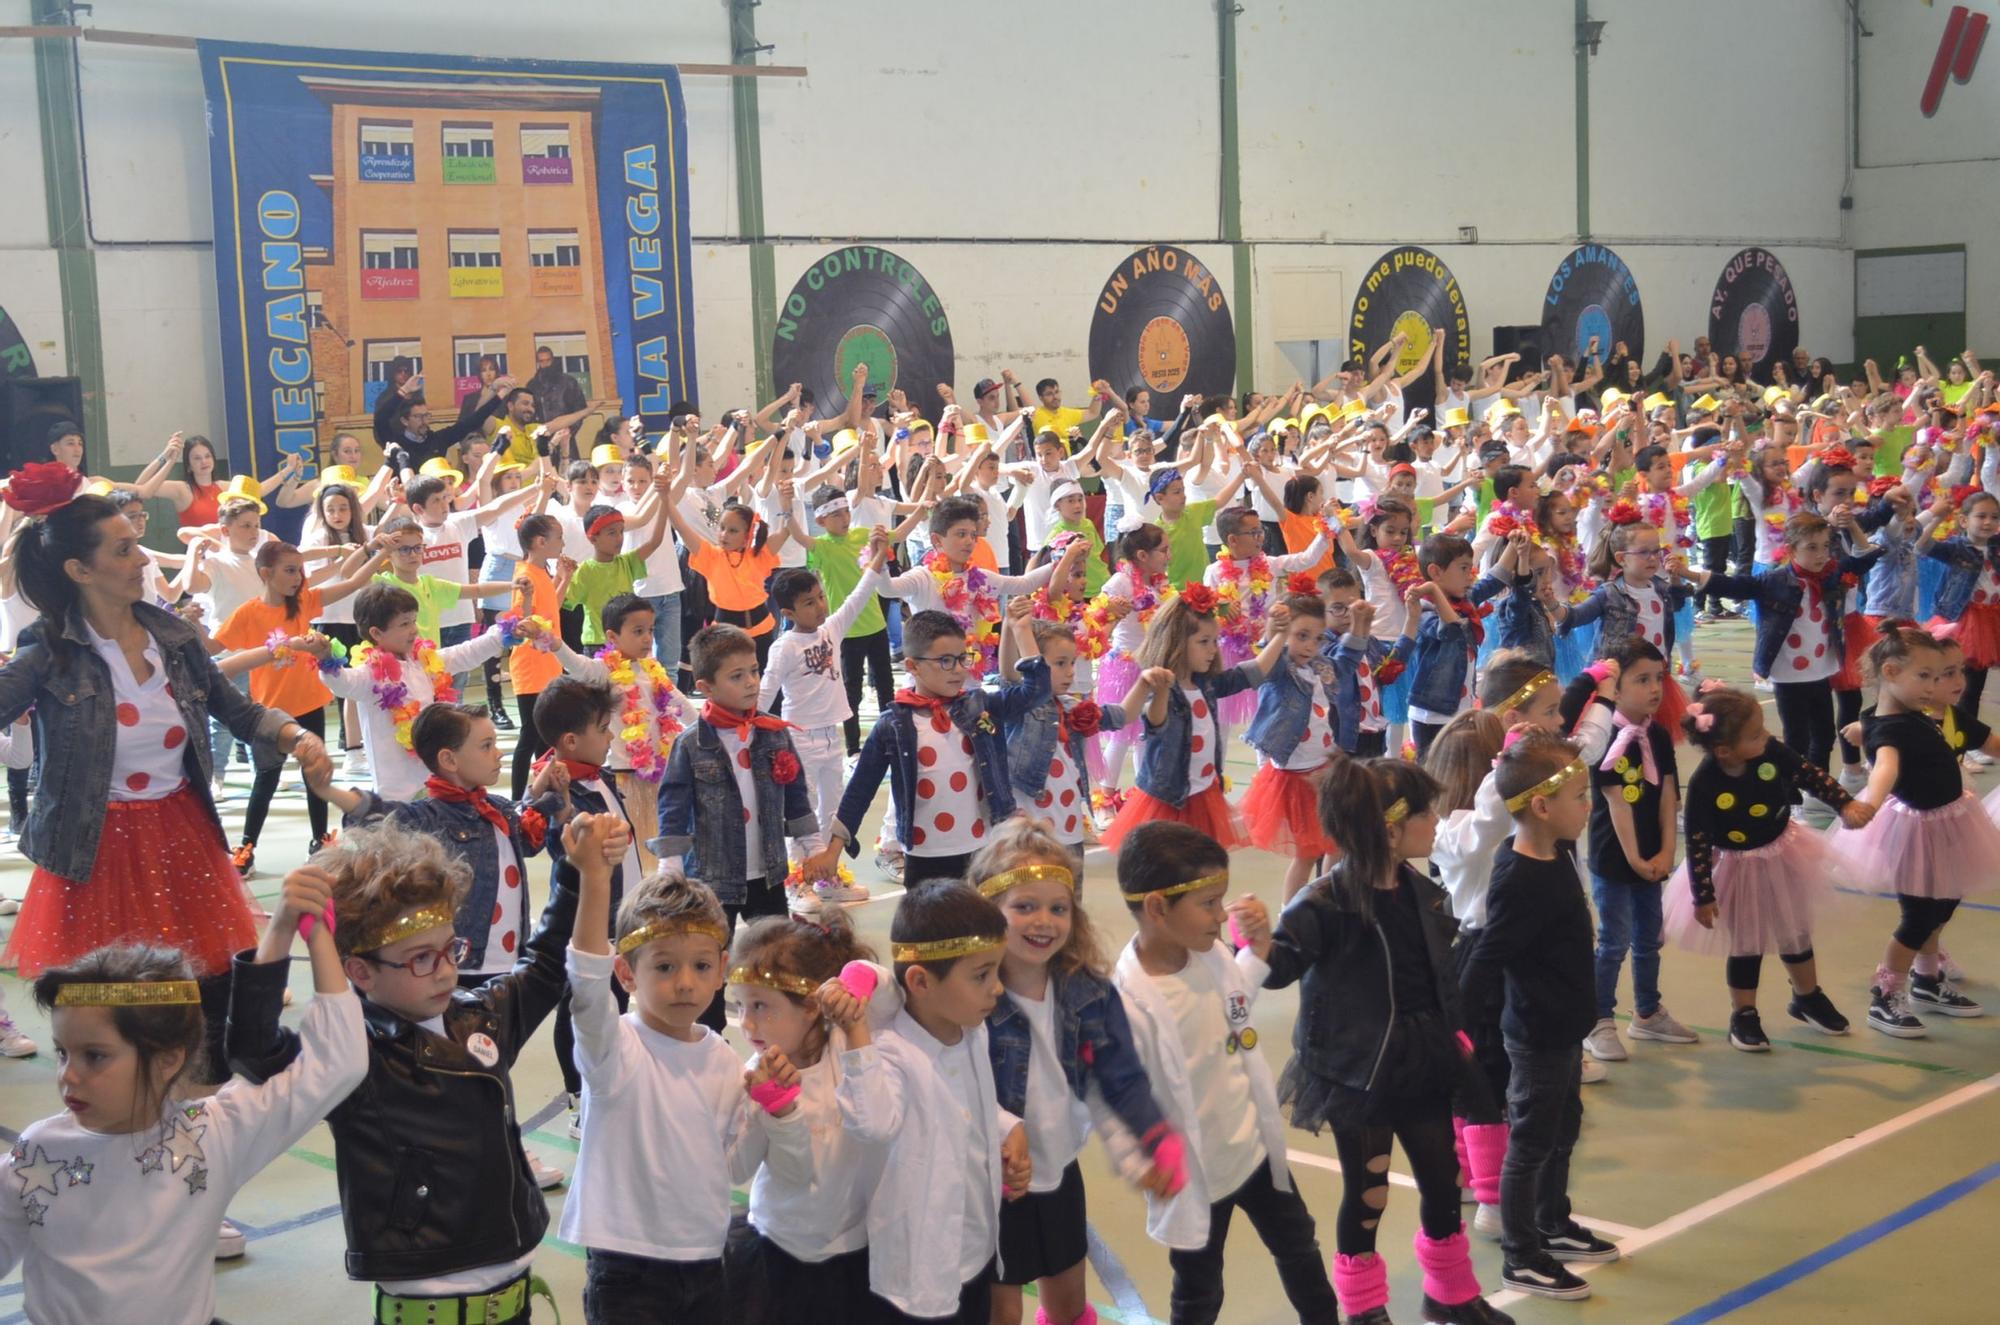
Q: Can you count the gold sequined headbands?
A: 10